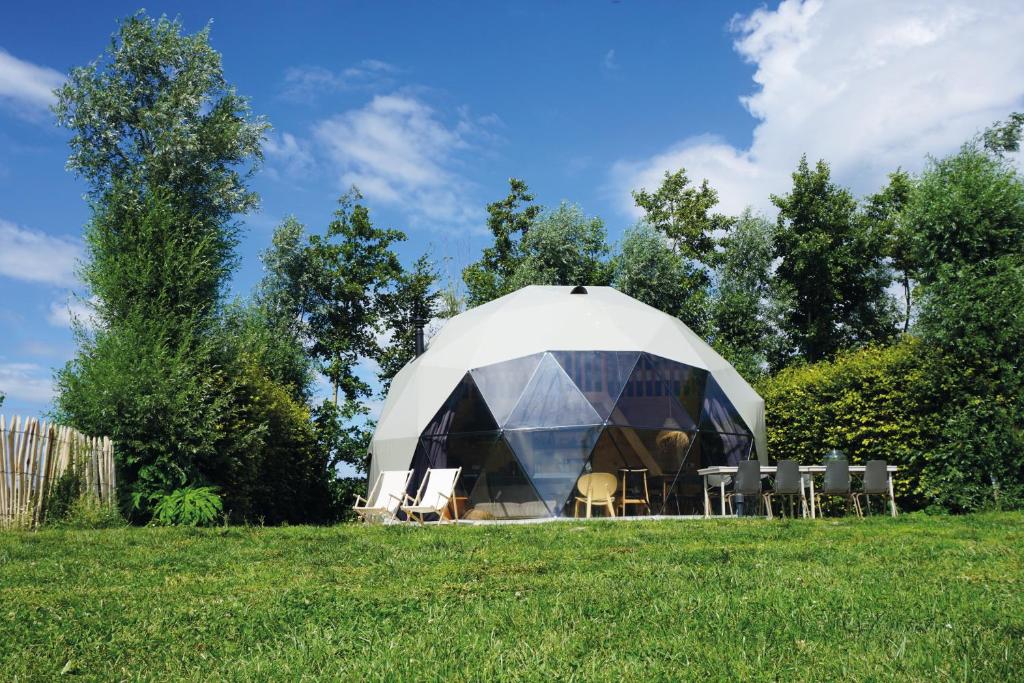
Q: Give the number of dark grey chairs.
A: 4